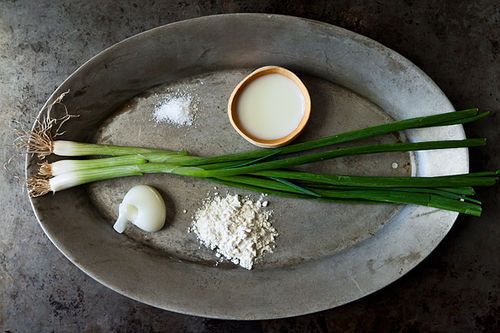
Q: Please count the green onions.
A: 3